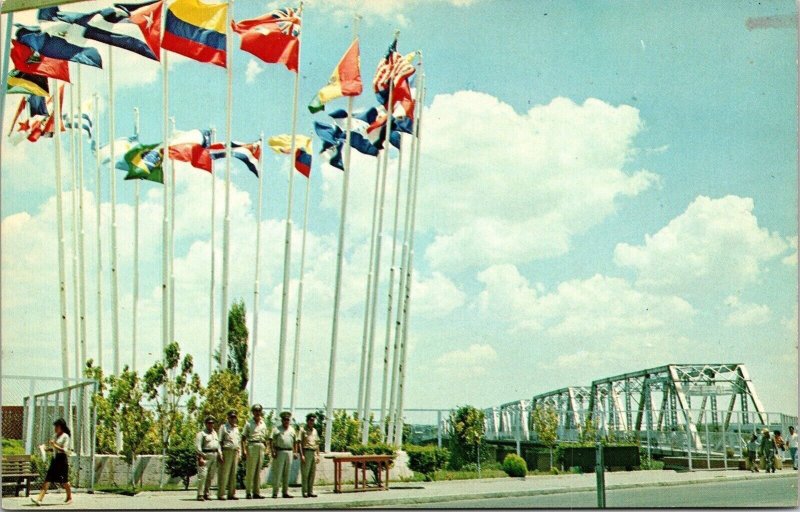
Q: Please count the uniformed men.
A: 5